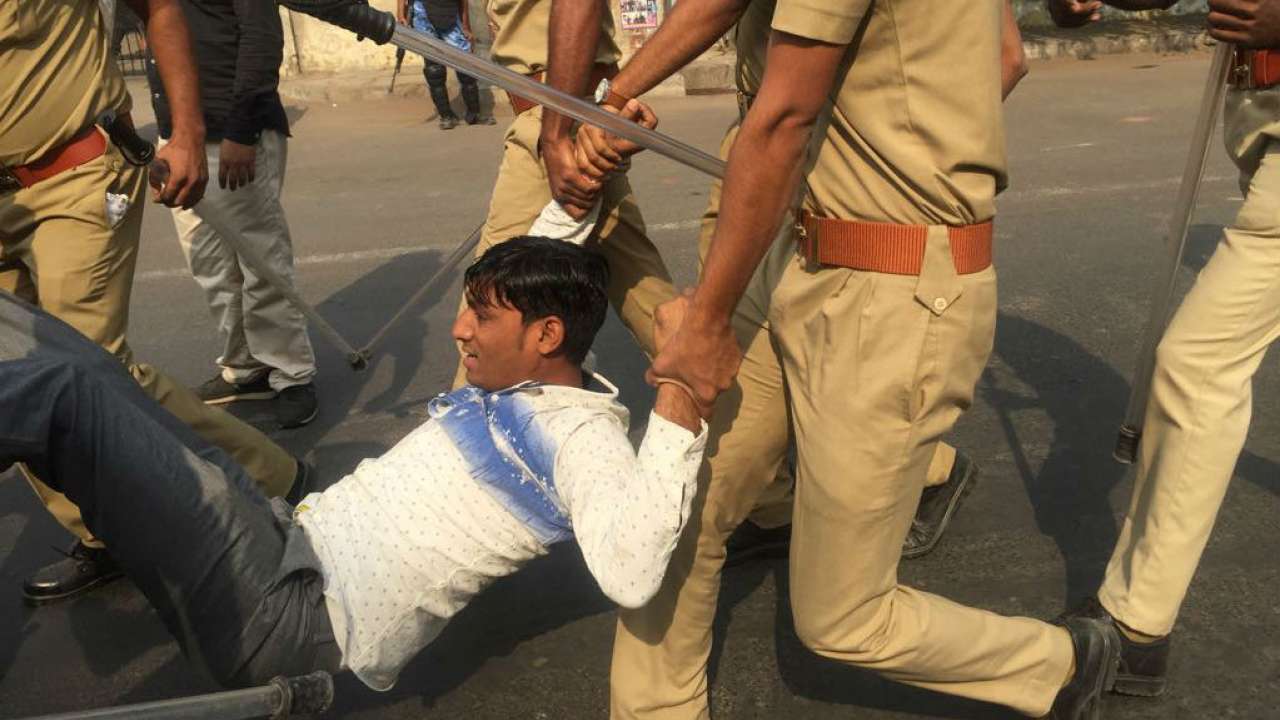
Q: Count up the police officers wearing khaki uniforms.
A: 5